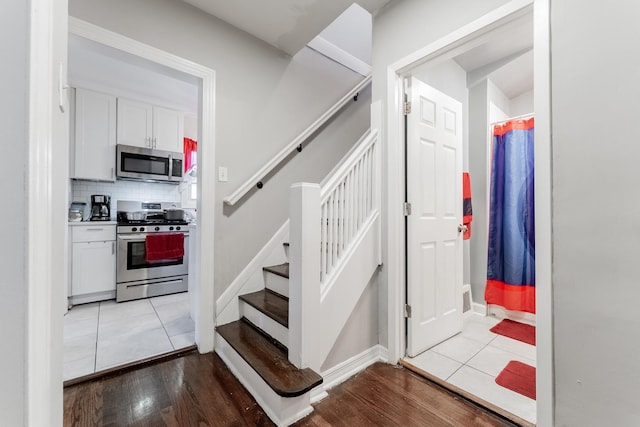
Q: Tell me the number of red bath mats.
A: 2